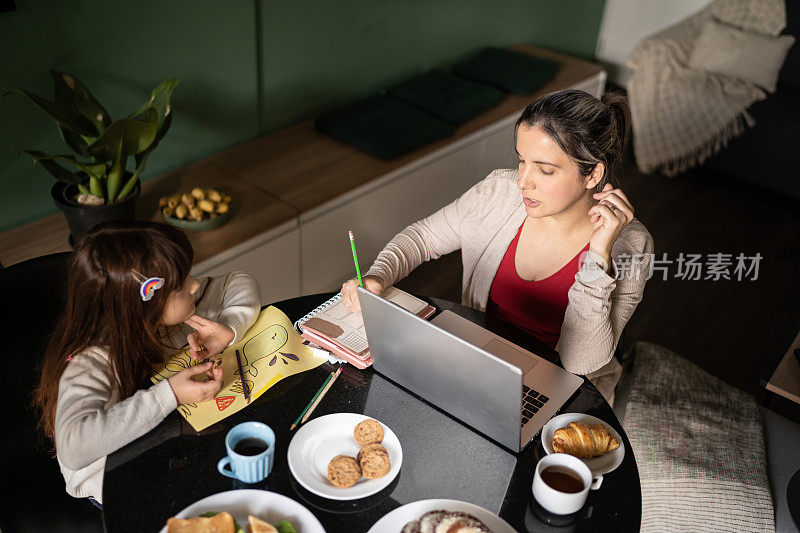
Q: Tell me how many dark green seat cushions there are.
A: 3